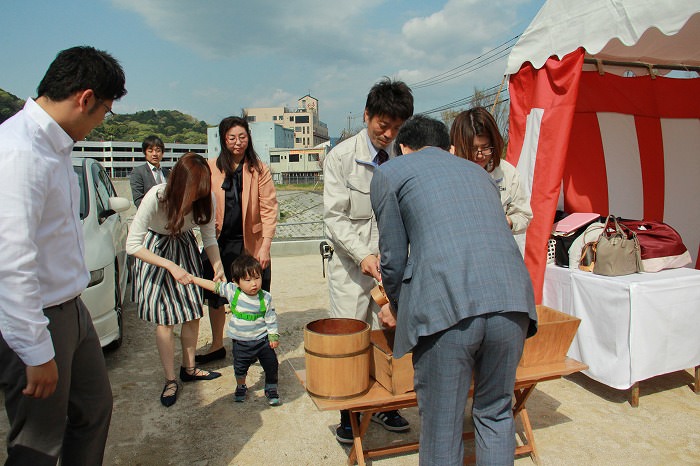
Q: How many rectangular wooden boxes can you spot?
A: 2